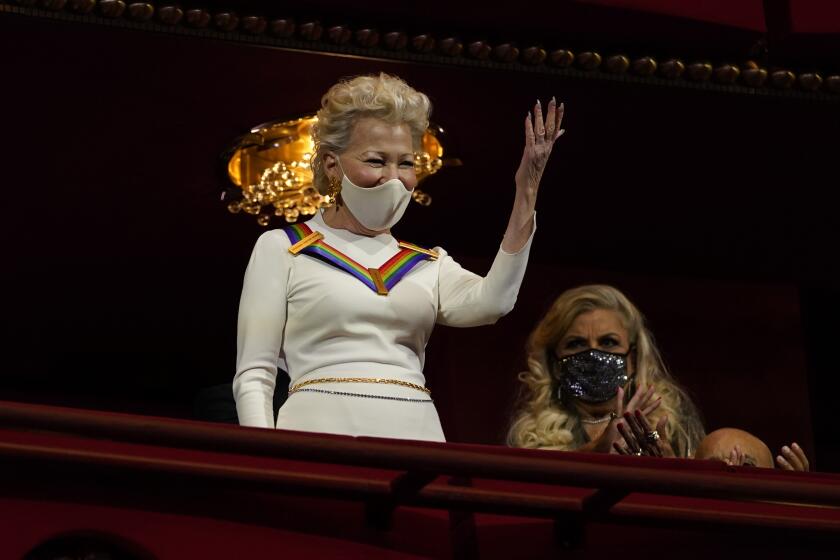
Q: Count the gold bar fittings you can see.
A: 3